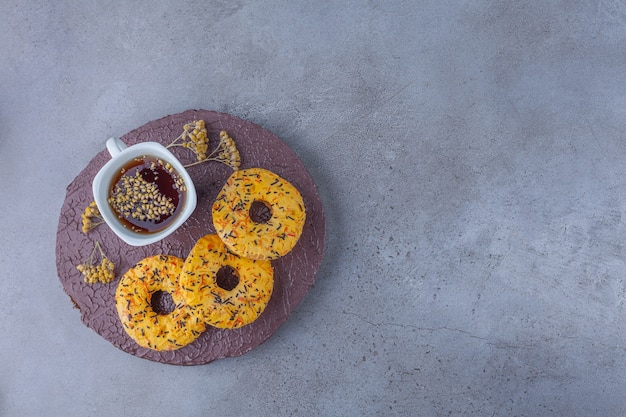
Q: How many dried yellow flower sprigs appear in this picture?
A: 4